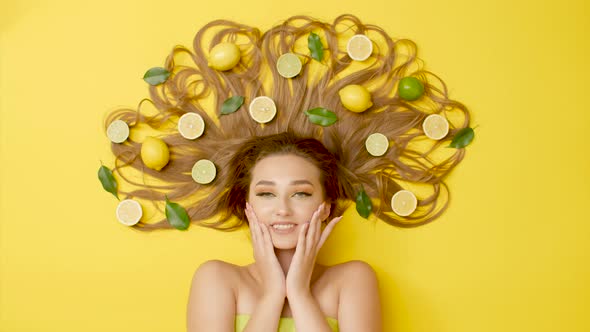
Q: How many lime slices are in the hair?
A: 4